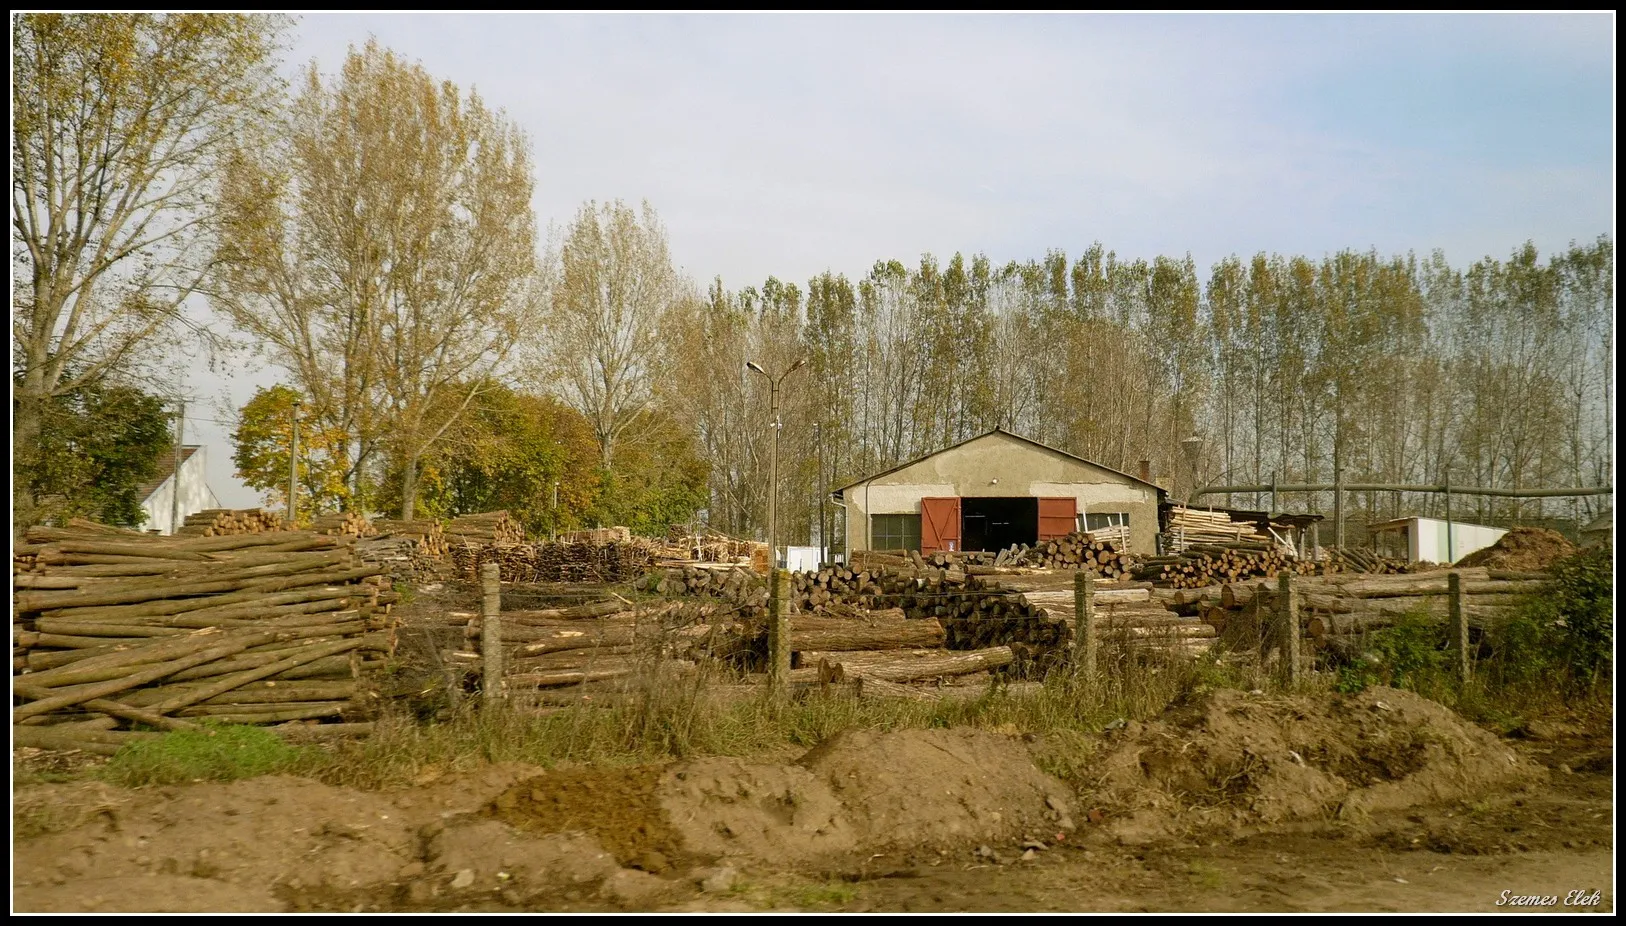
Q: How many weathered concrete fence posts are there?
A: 5